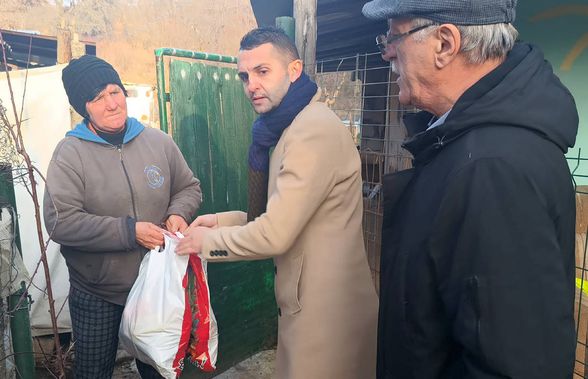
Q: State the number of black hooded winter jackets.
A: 1